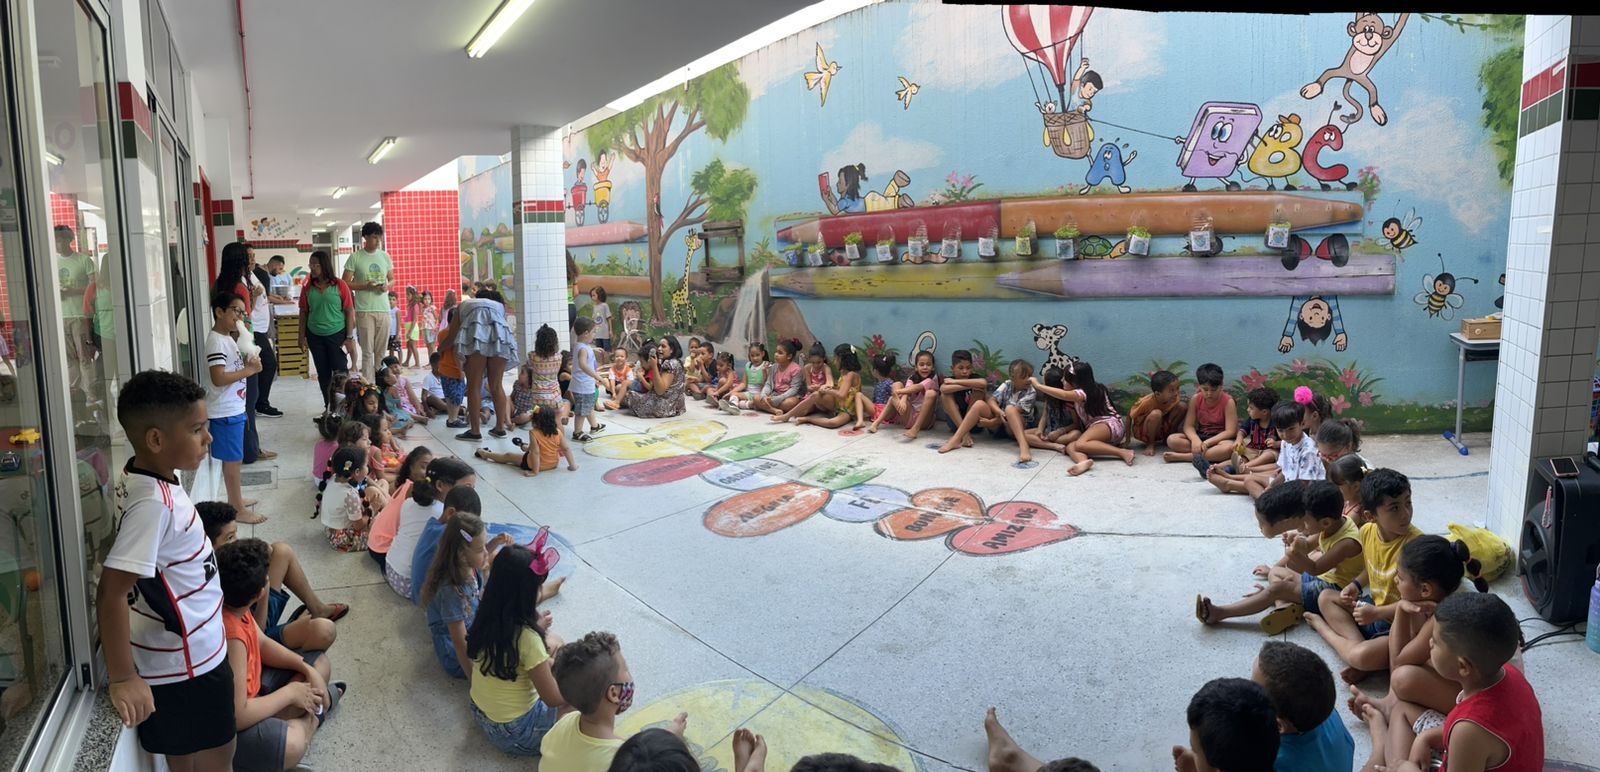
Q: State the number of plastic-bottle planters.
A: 12